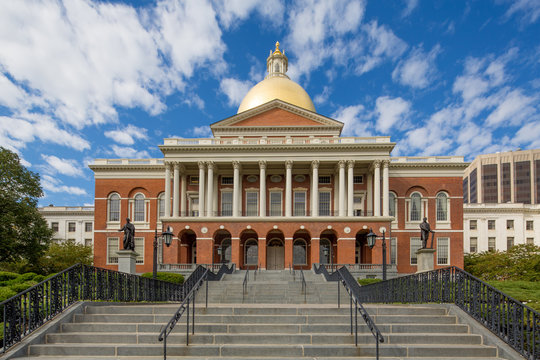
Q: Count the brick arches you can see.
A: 7